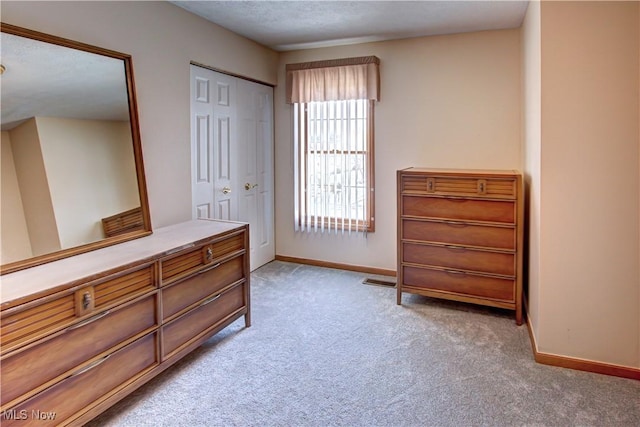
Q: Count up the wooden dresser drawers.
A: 11